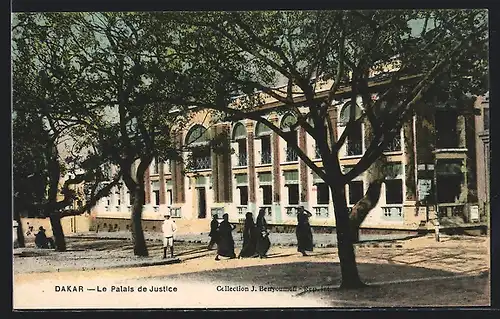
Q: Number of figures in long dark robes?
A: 5